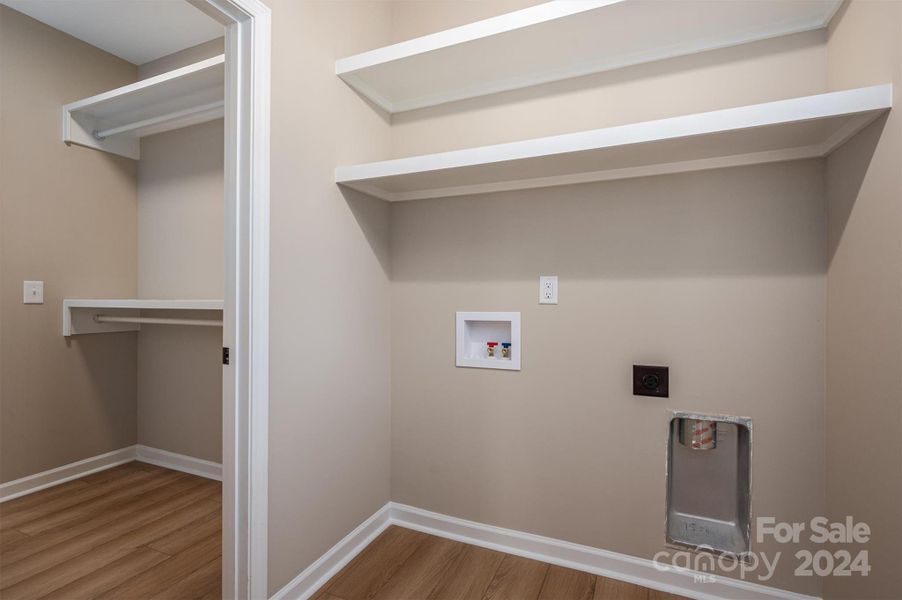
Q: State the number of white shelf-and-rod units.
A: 2